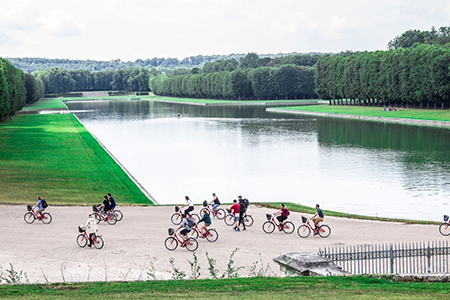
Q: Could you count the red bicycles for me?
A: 11